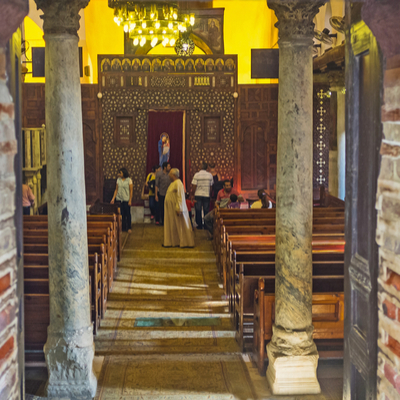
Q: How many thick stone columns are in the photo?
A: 2